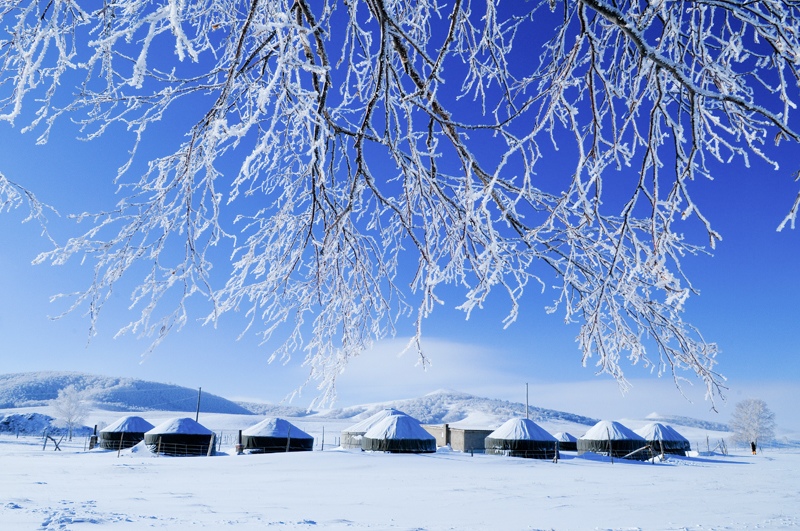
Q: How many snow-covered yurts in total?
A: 9